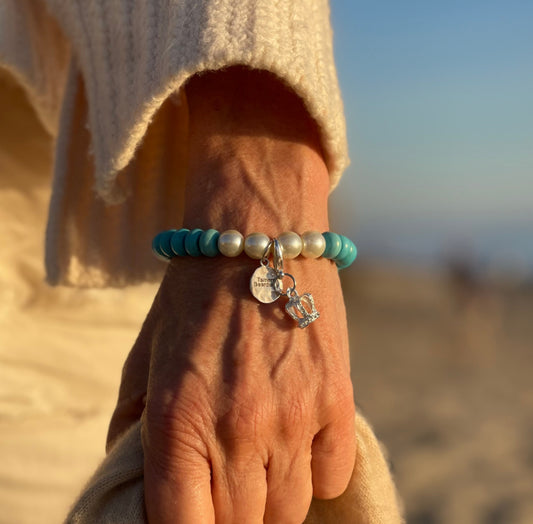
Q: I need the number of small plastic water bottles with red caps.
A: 0